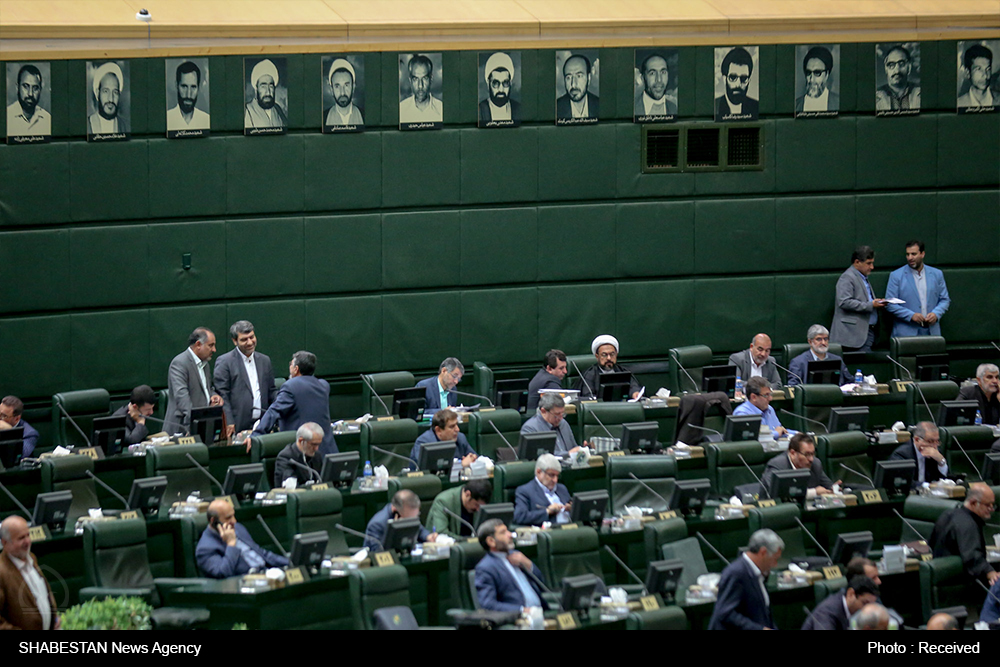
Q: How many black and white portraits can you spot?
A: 13